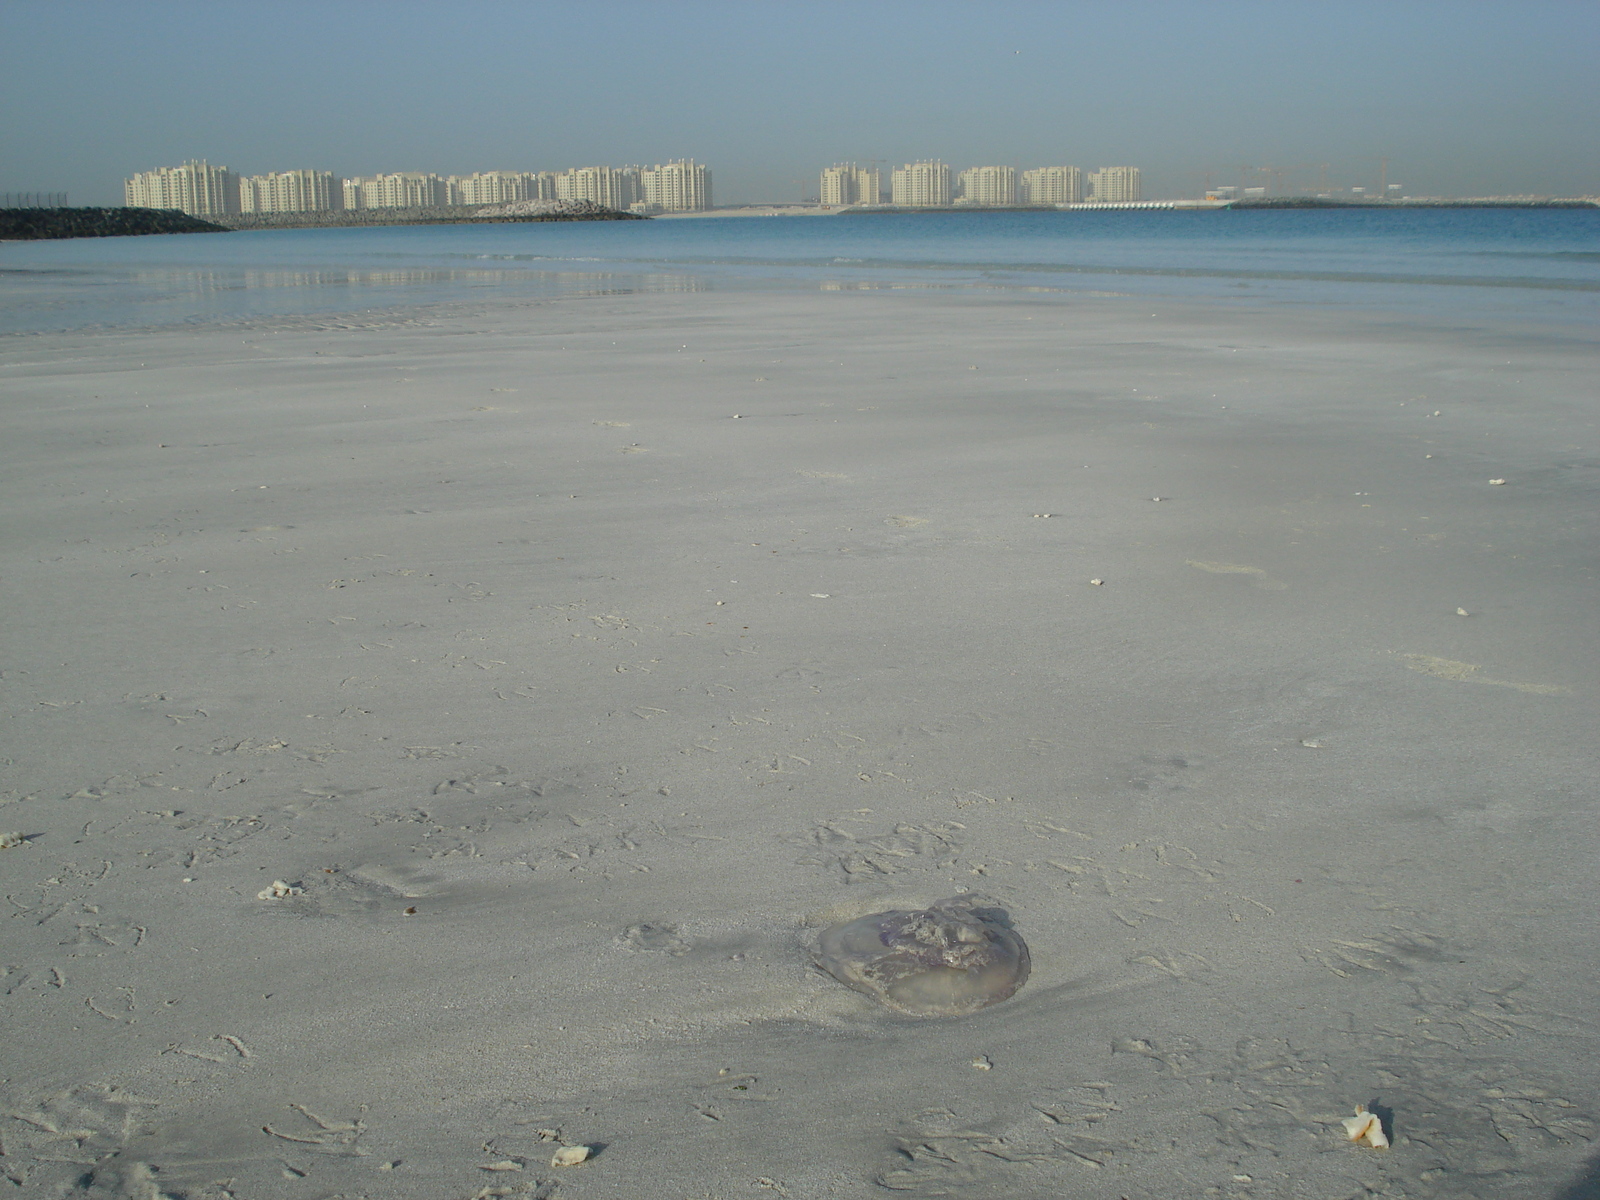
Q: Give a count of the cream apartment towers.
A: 11